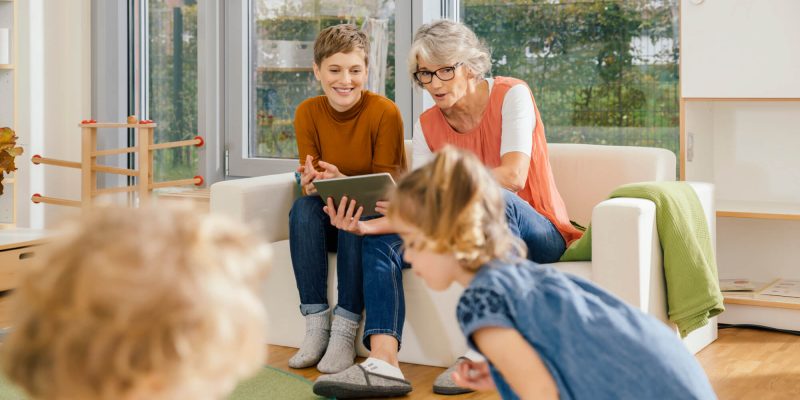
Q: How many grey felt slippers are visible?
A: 2